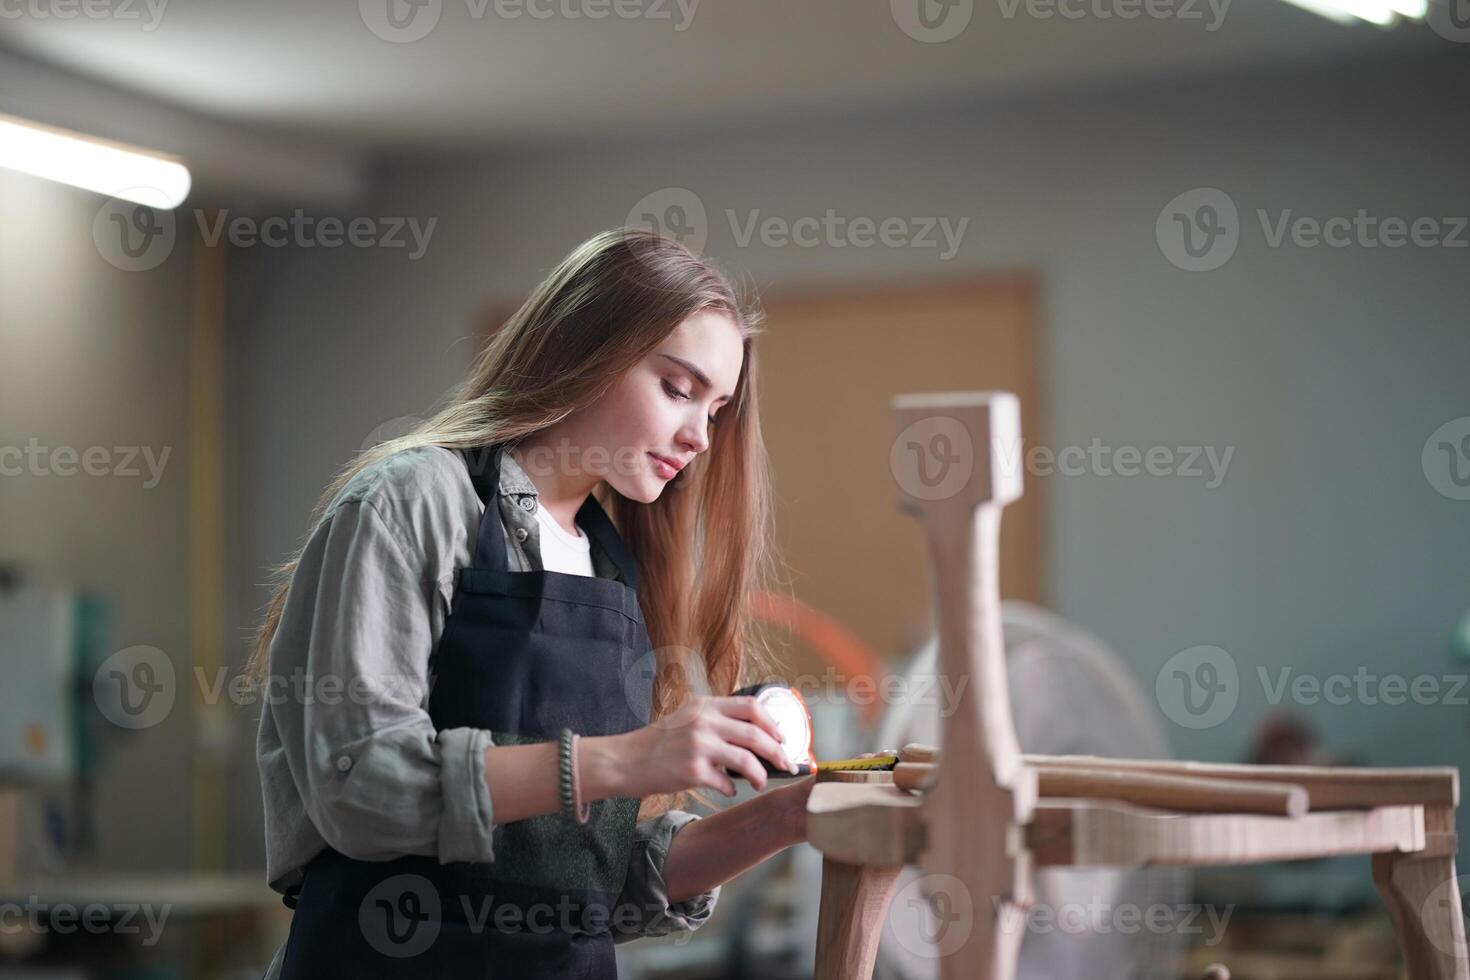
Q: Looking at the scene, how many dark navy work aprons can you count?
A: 1